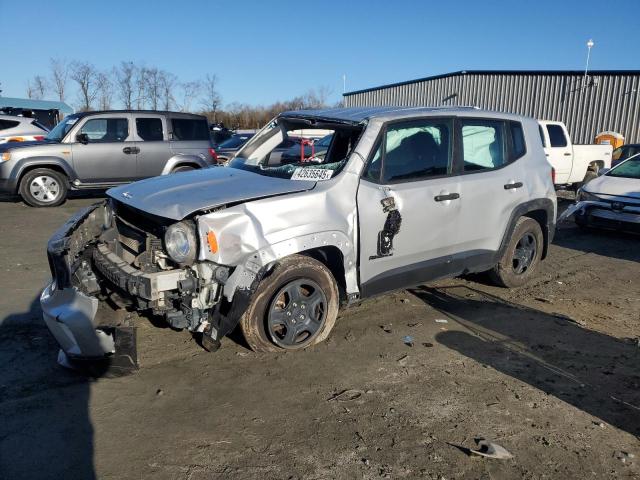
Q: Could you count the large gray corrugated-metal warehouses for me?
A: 1